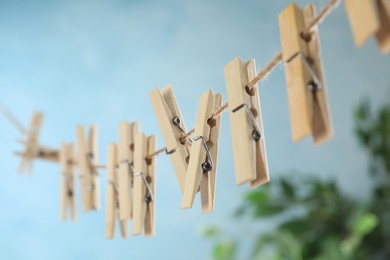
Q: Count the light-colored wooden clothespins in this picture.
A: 12